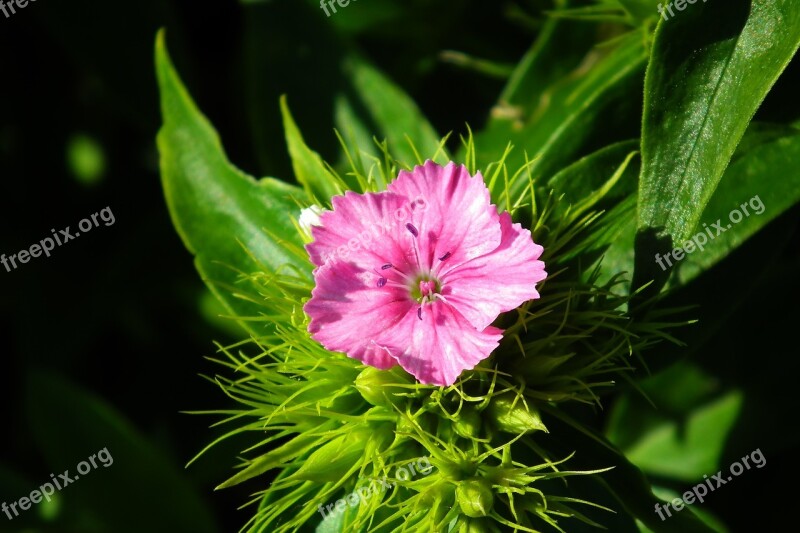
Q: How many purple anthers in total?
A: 5